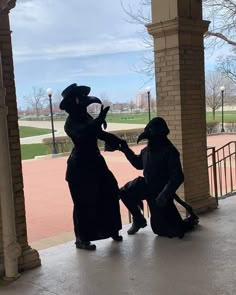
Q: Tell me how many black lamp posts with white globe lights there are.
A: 3